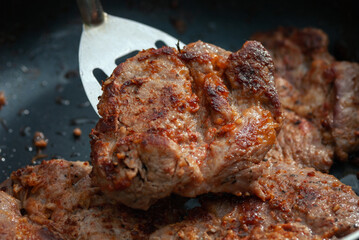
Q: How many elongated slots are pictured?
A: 3